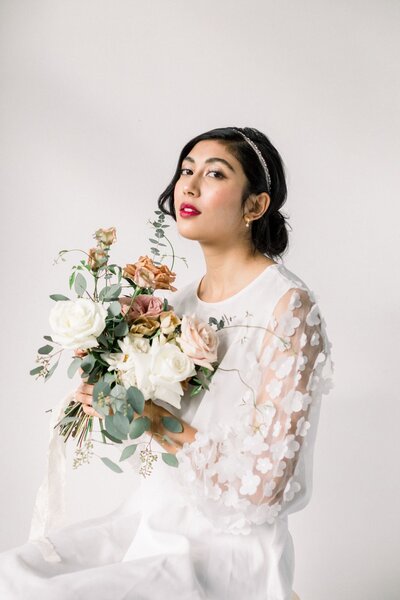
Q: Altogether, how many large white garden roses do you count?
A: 2